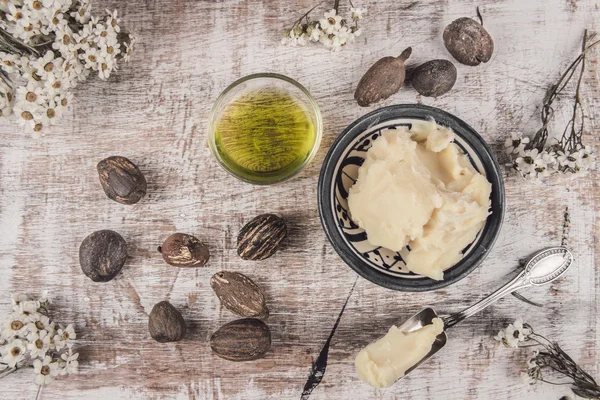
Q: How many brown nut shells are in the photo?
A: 10